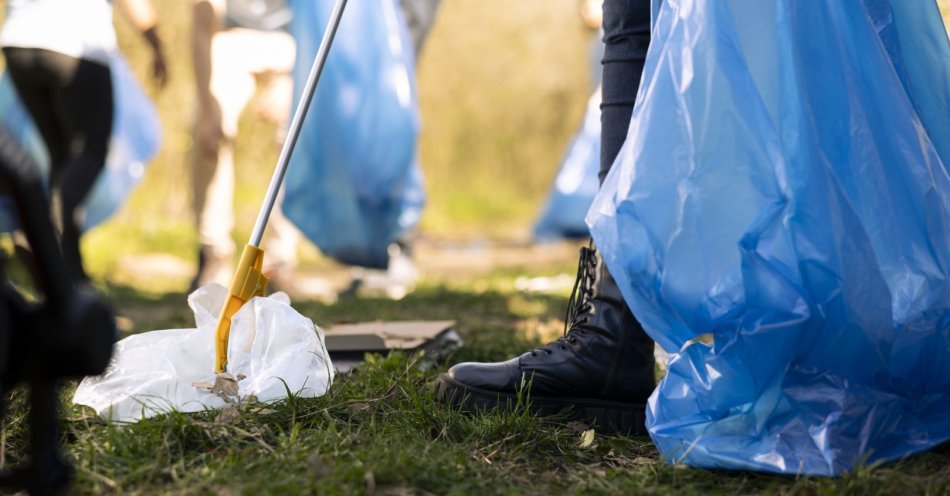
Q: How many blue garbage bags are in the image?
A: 4